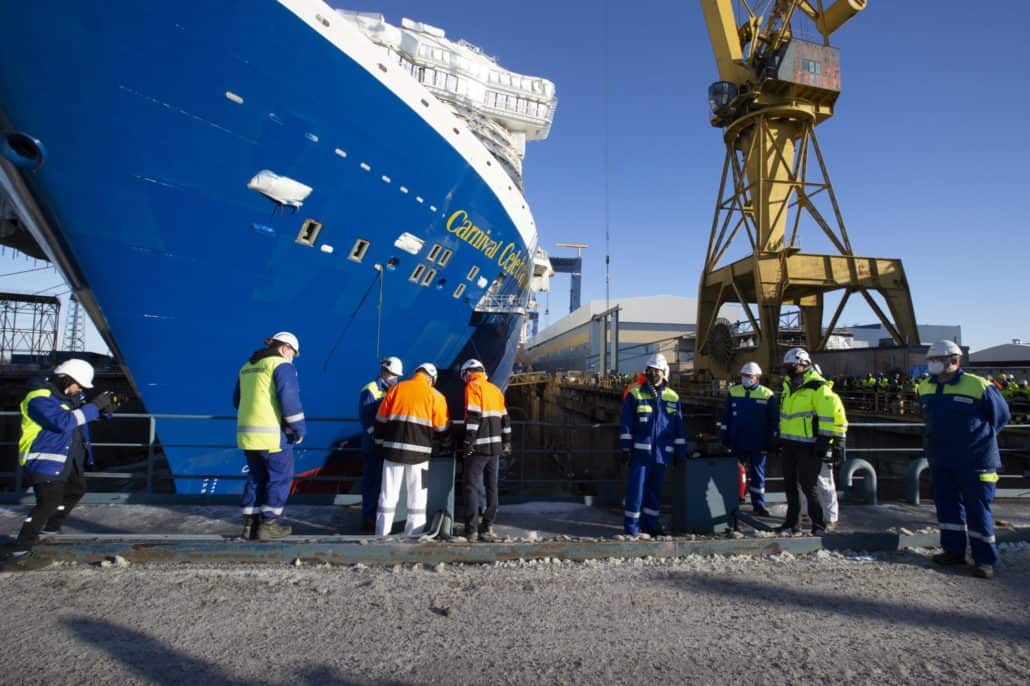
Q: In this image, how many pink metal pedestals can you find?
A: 0